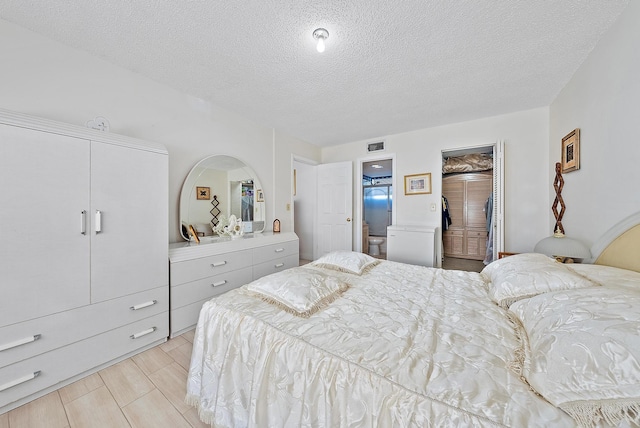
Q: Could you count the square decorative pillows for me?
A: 2